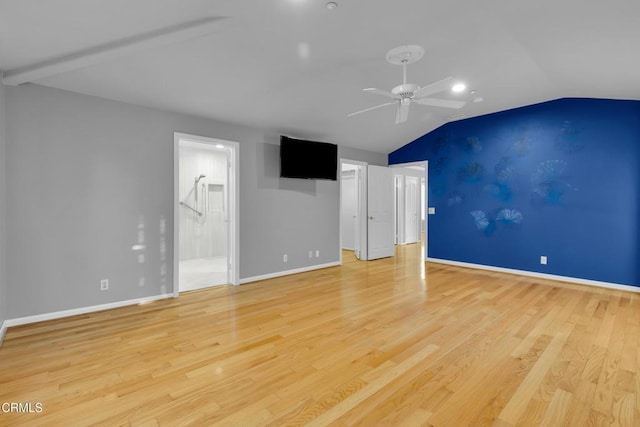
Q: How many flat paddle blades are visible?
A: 5